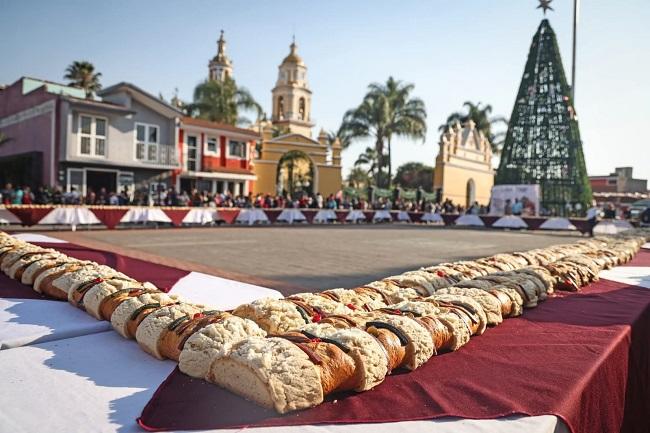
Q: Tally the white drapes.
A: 15